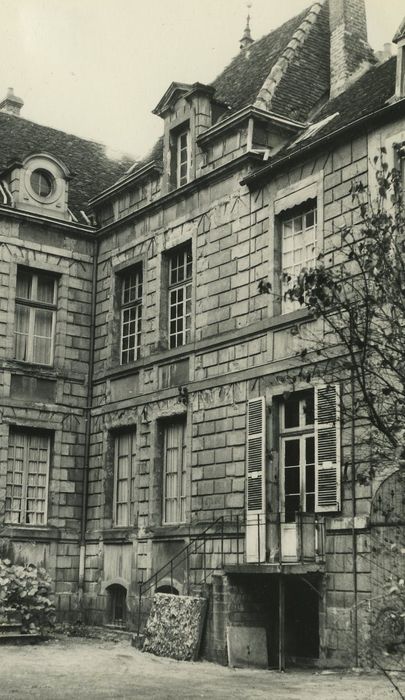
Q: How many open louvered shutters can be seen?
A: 2